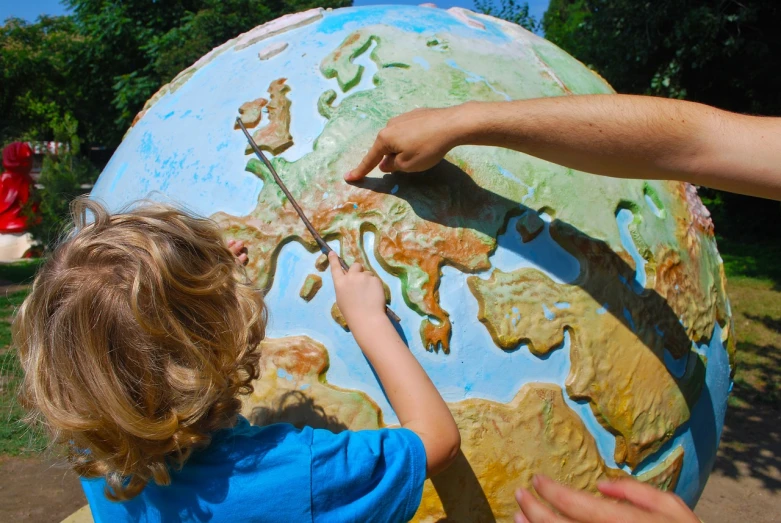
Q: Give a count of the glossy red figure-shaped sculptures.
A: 1